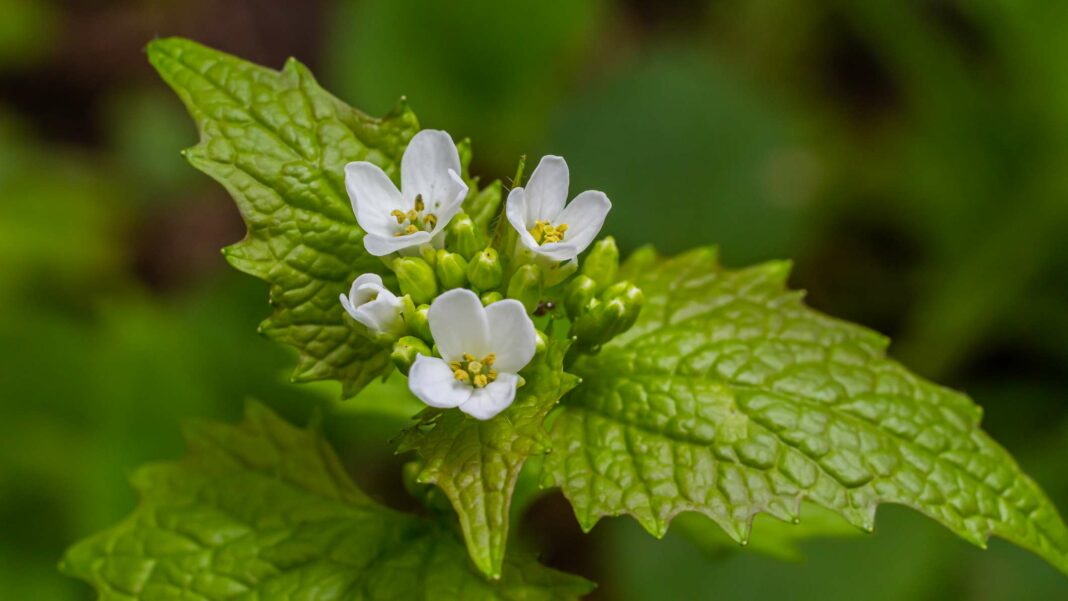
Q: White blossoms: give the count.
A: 4